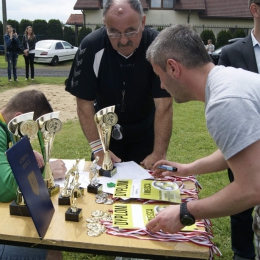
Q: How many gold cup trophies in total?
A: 3